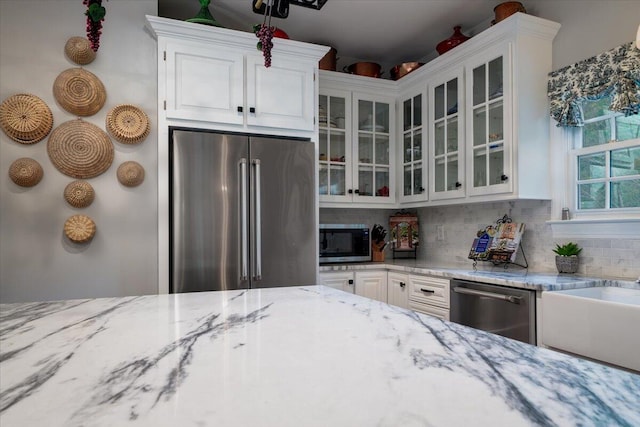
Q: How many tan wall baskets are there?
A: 9